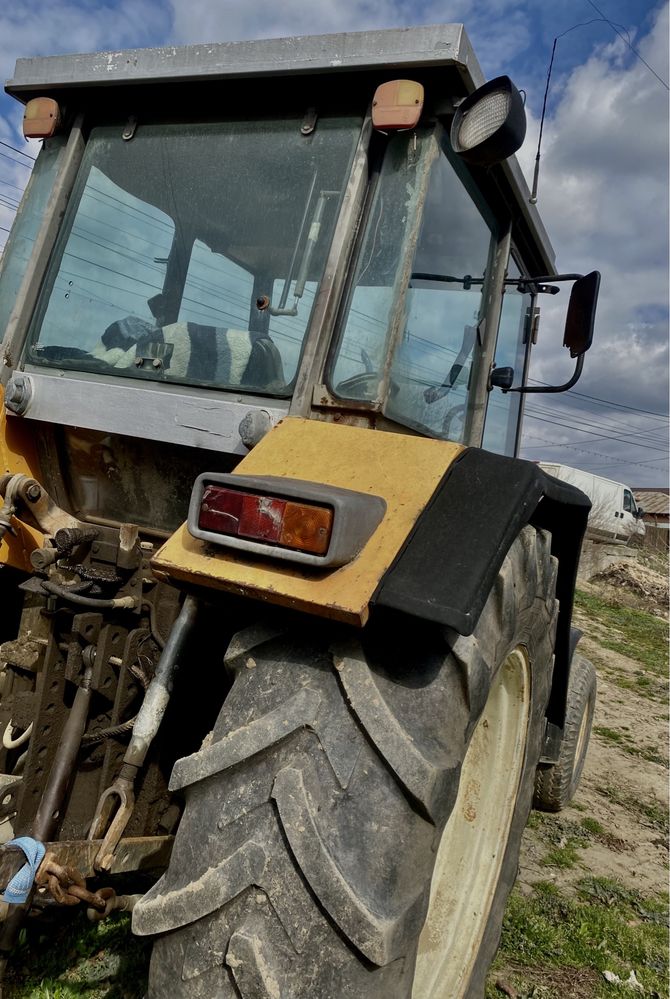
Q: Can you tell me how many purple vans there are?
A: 0